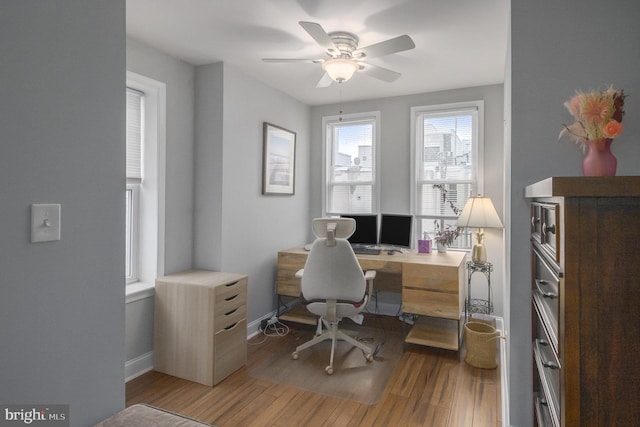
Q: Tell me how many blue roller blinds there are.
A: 0